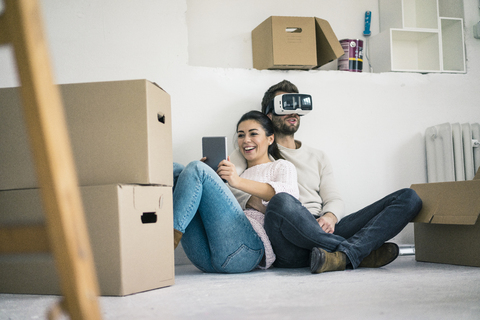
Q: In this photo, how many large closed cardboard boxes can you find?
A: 2